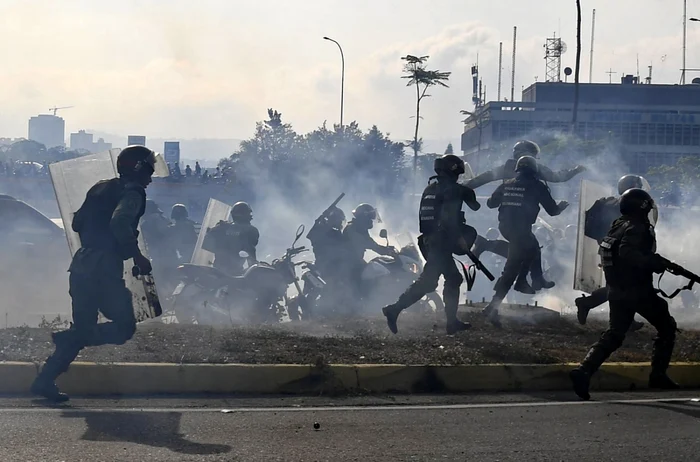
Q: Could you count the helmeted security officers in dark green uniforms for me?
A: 11